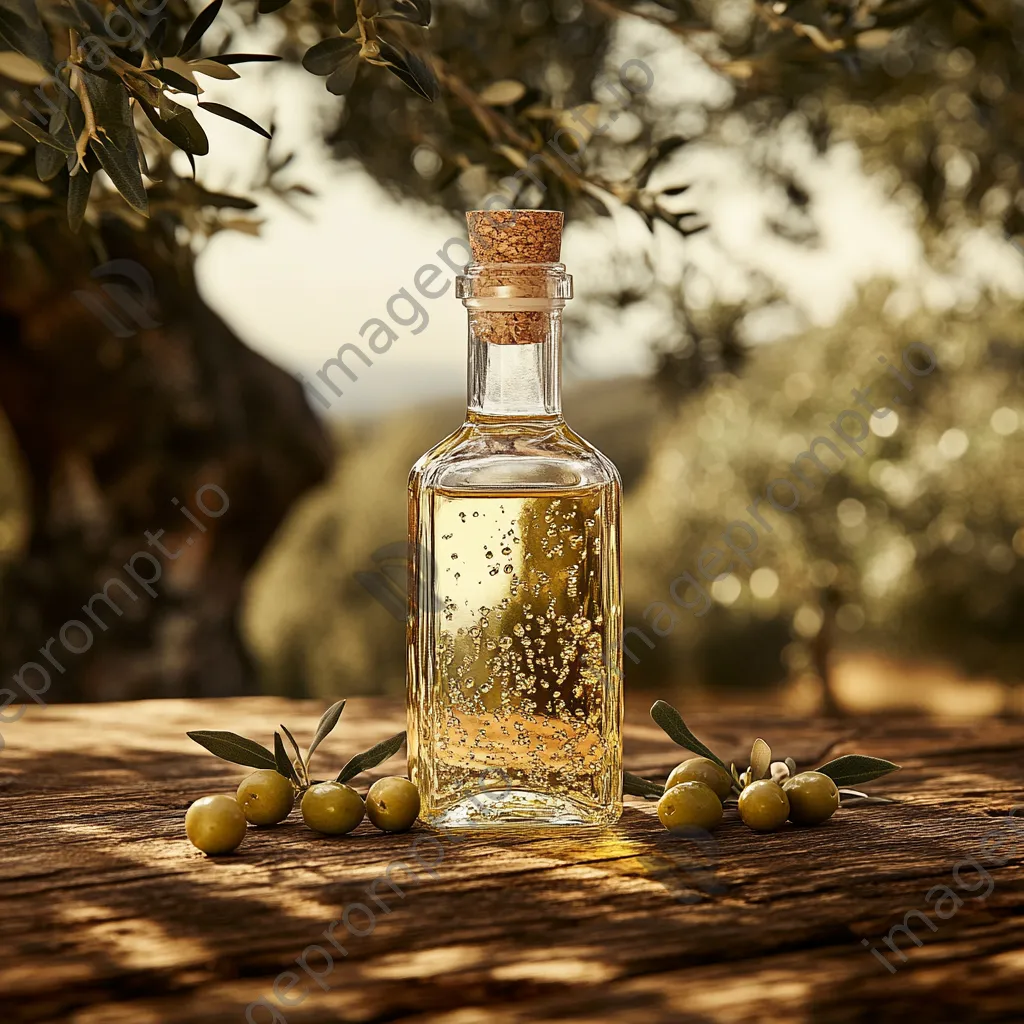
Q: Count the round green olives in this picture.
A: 8